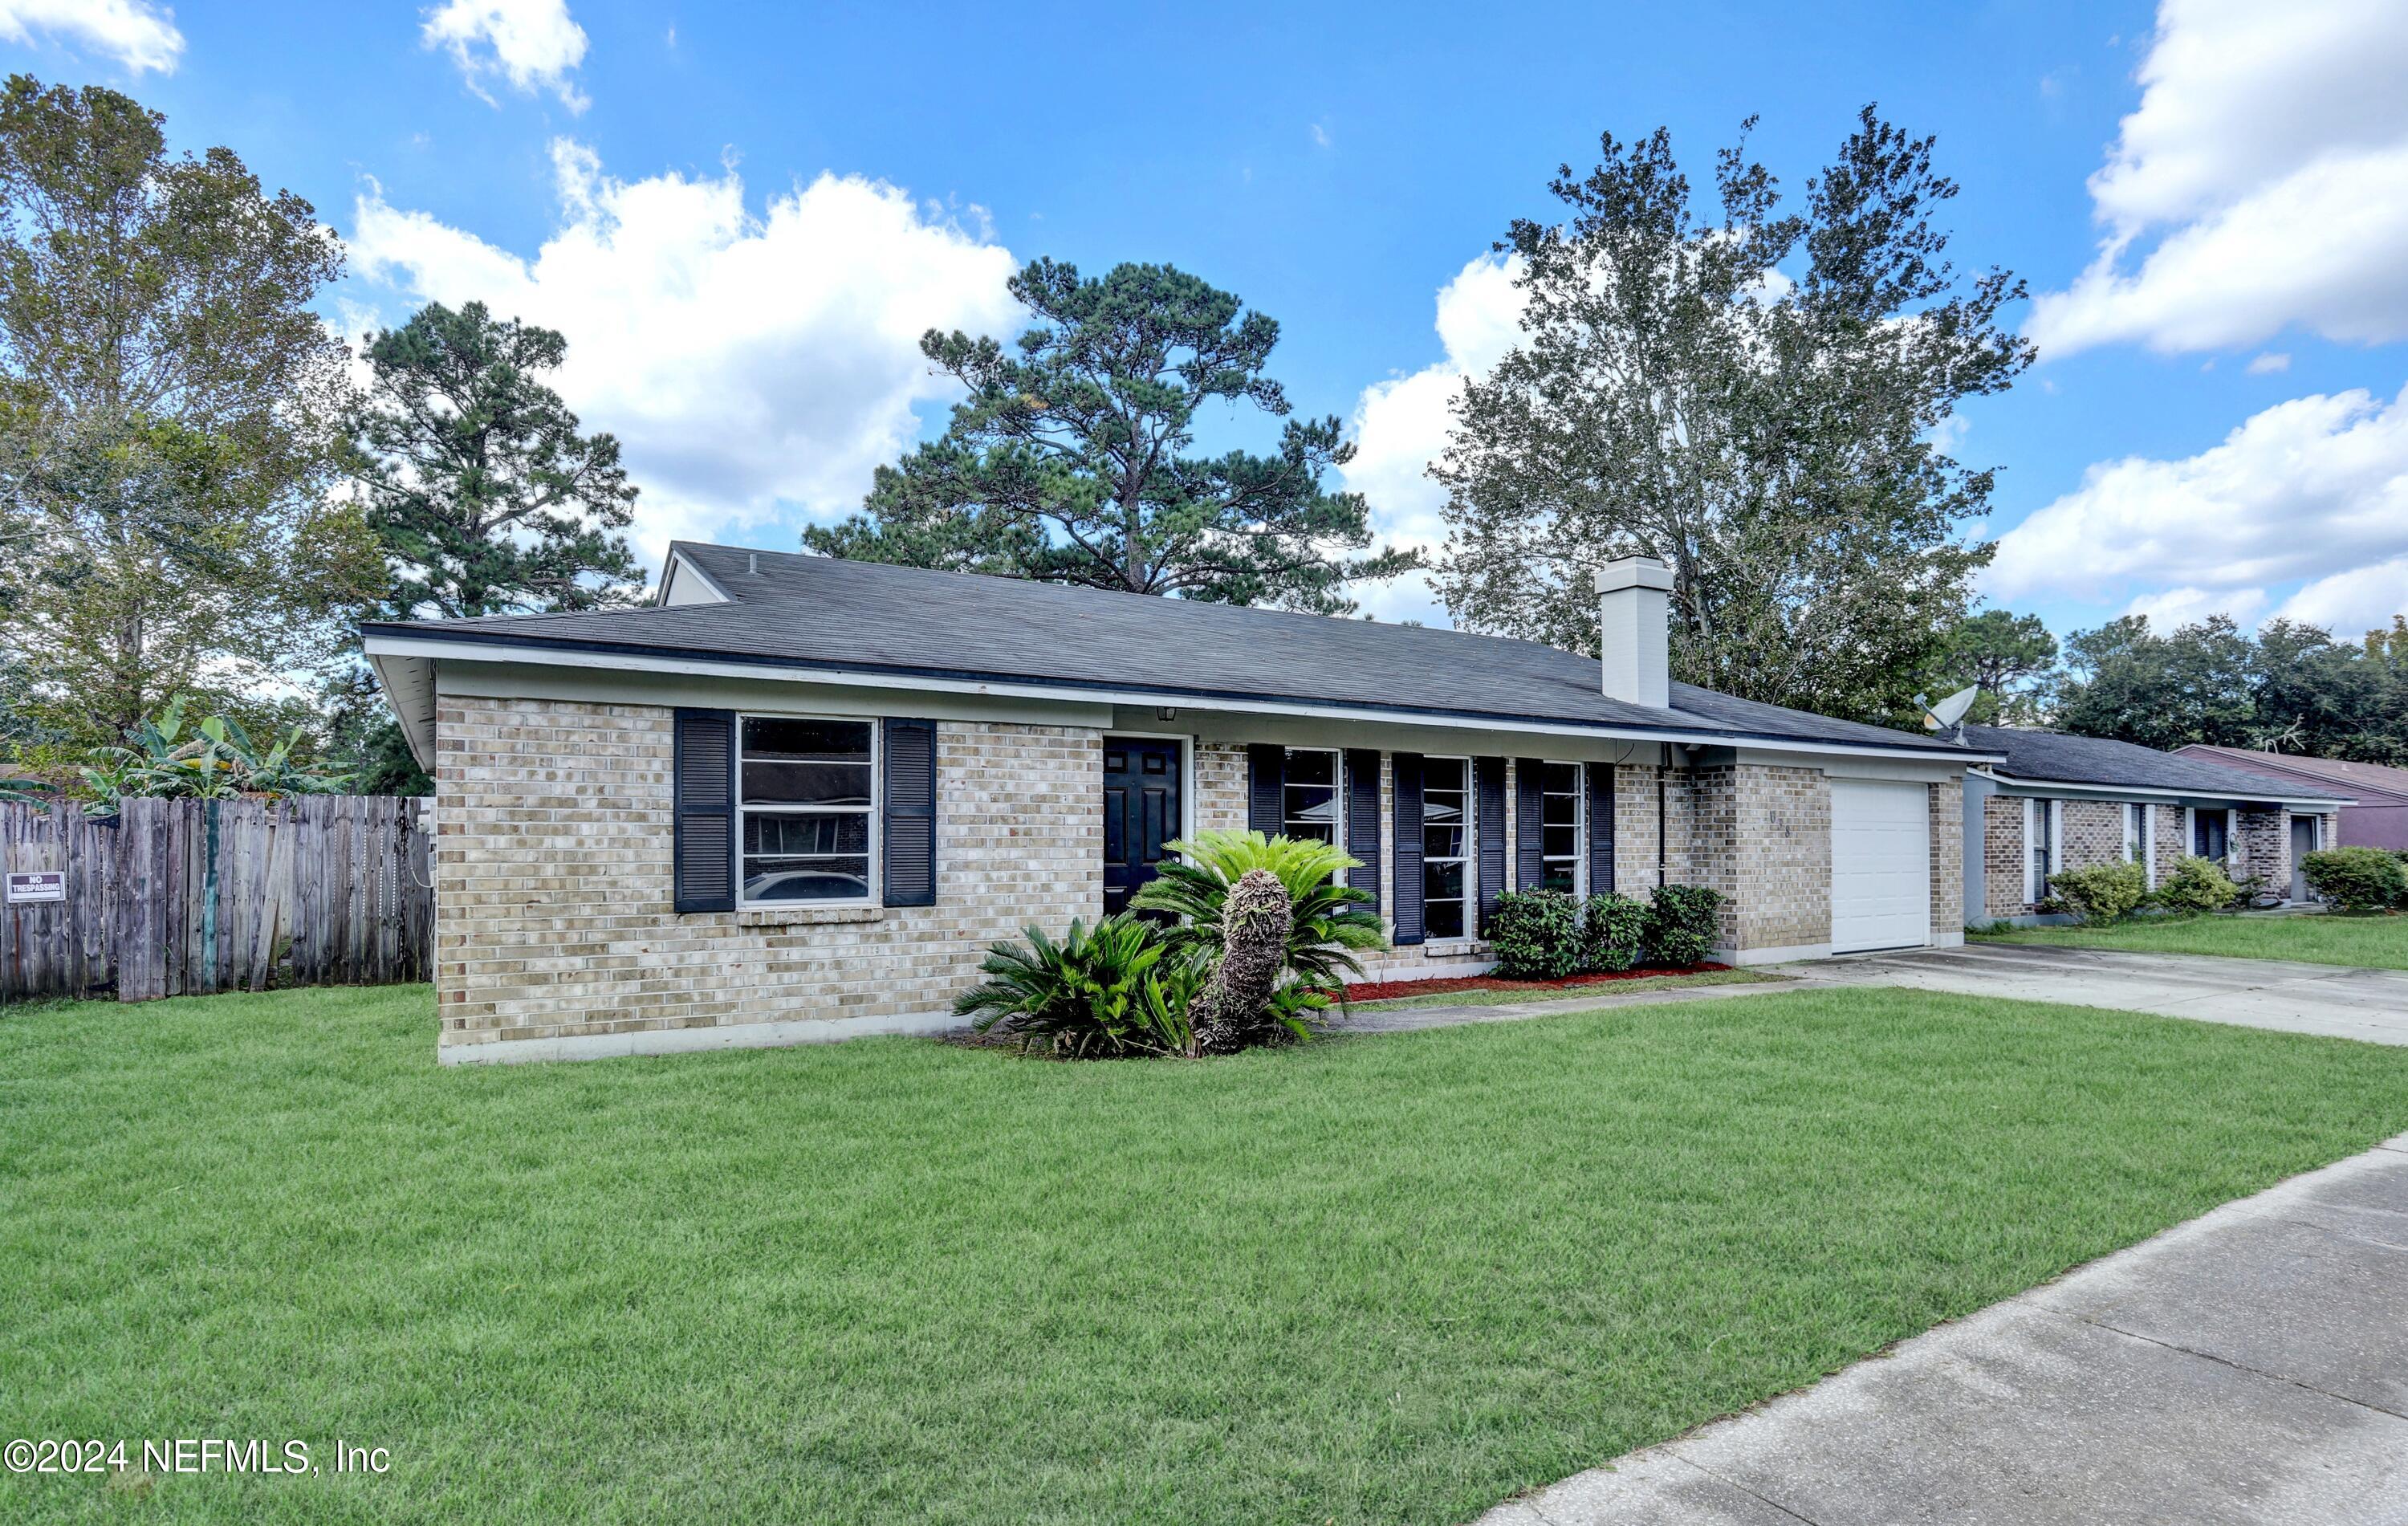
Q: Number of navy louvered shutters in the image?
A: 8